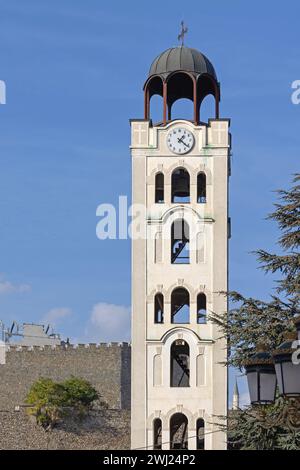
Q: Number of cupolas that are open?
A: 1